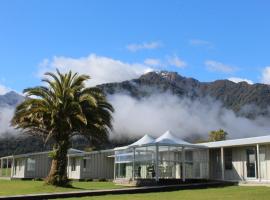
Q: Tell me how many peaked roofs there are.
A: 2